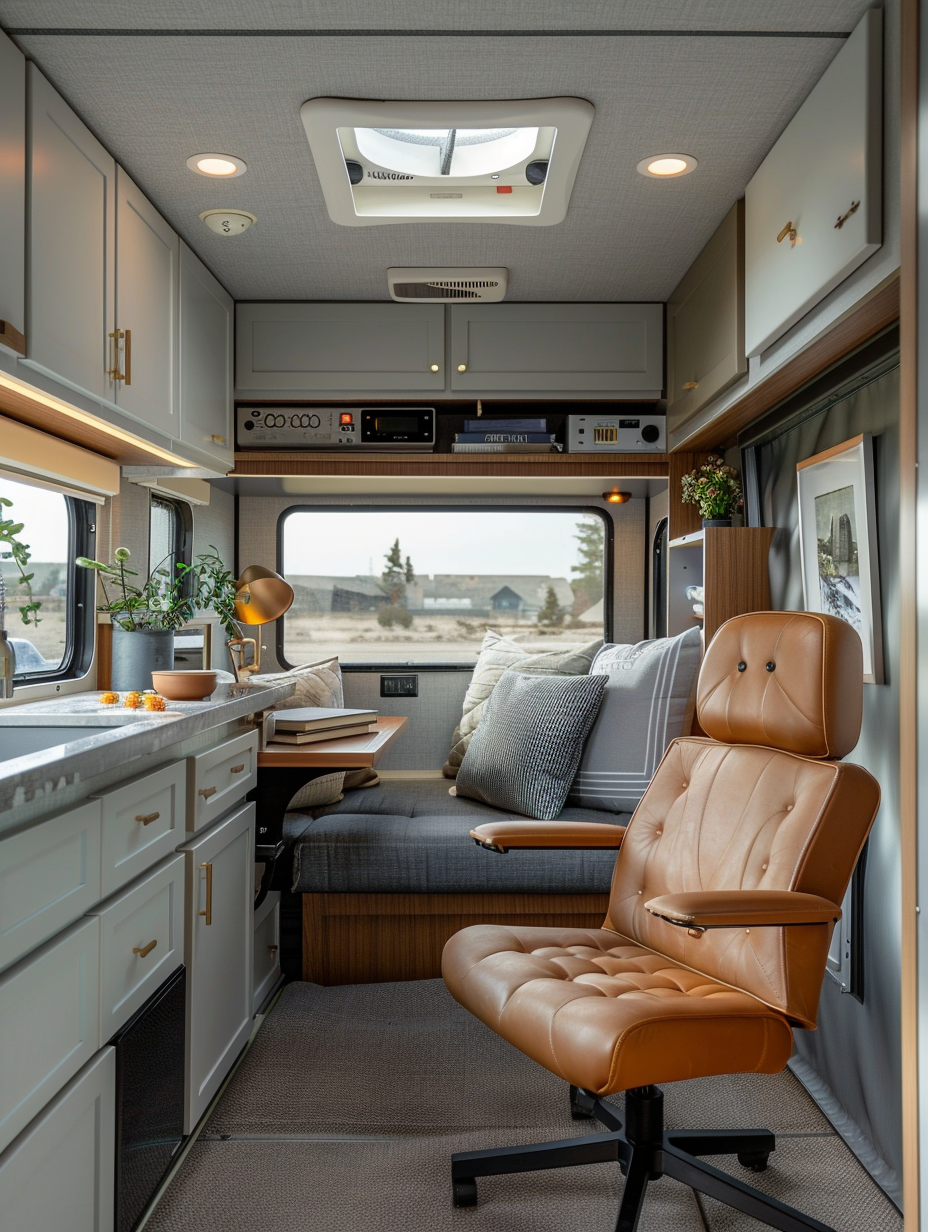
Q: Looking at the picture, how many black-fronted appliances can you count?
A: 1